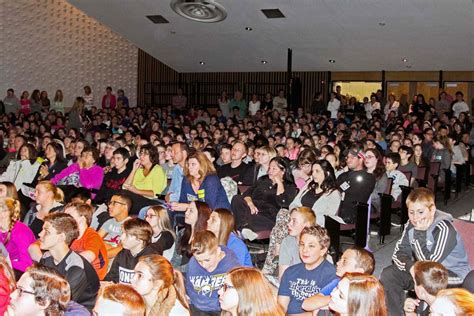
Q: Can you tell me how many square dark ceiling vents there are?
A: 2